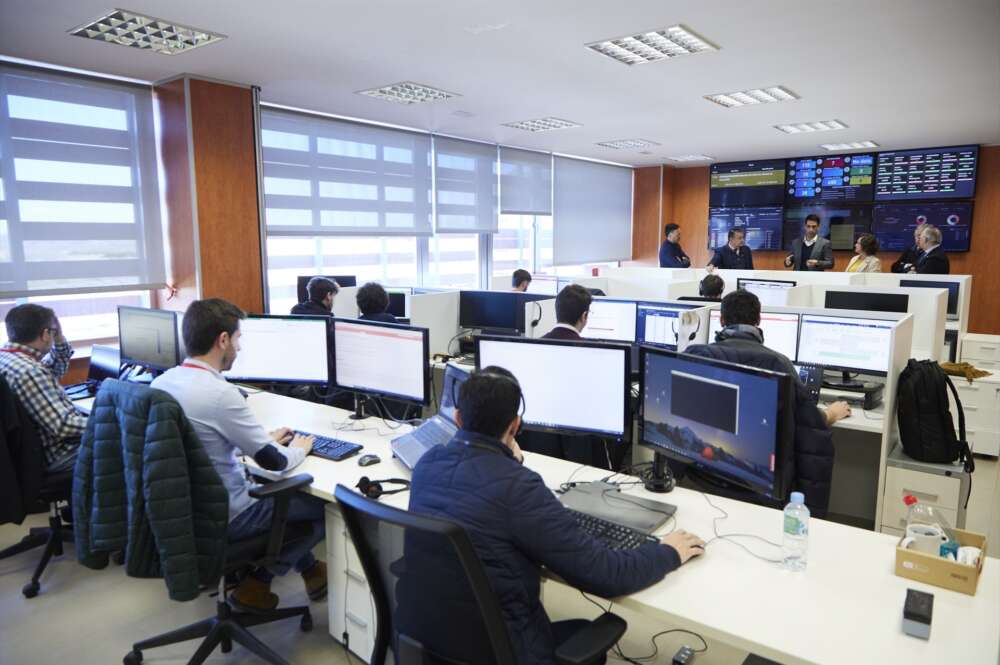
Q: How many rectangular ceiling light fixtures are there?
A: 9